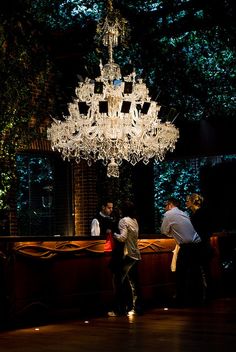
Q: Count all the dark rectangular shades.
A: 6